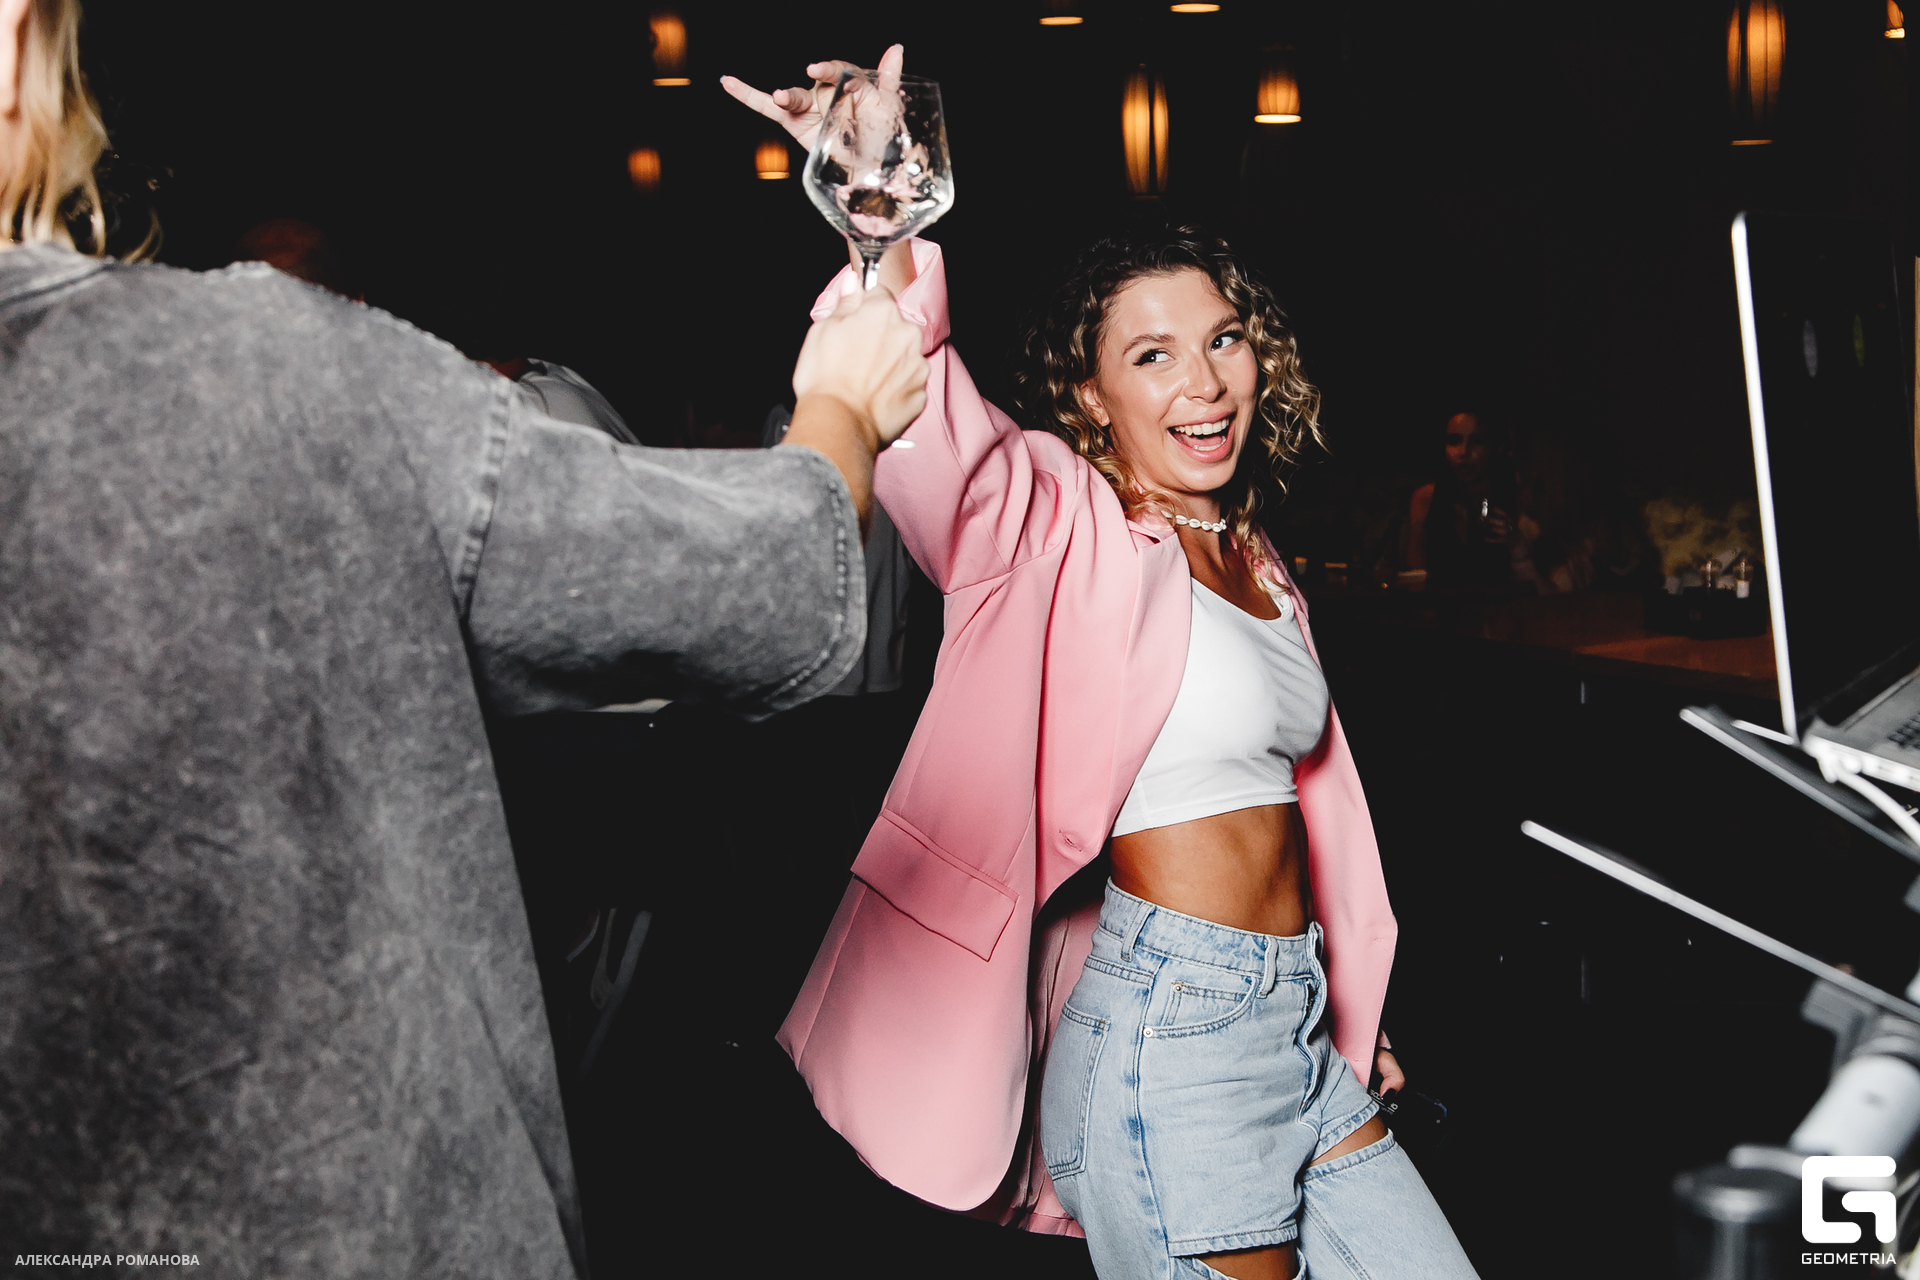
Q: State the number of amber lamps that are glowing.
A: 9